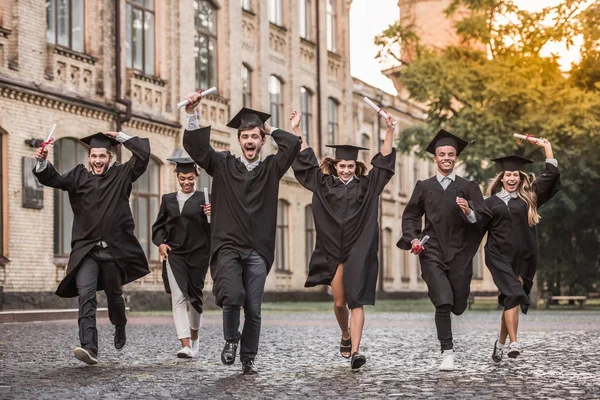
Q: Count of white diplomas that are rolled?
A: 6